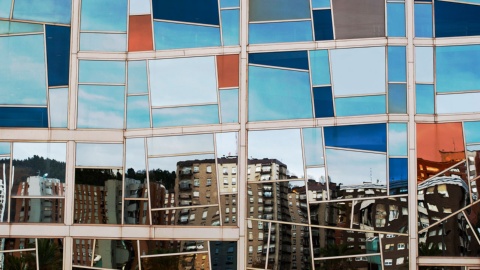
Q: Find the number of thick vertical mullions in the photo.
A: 3